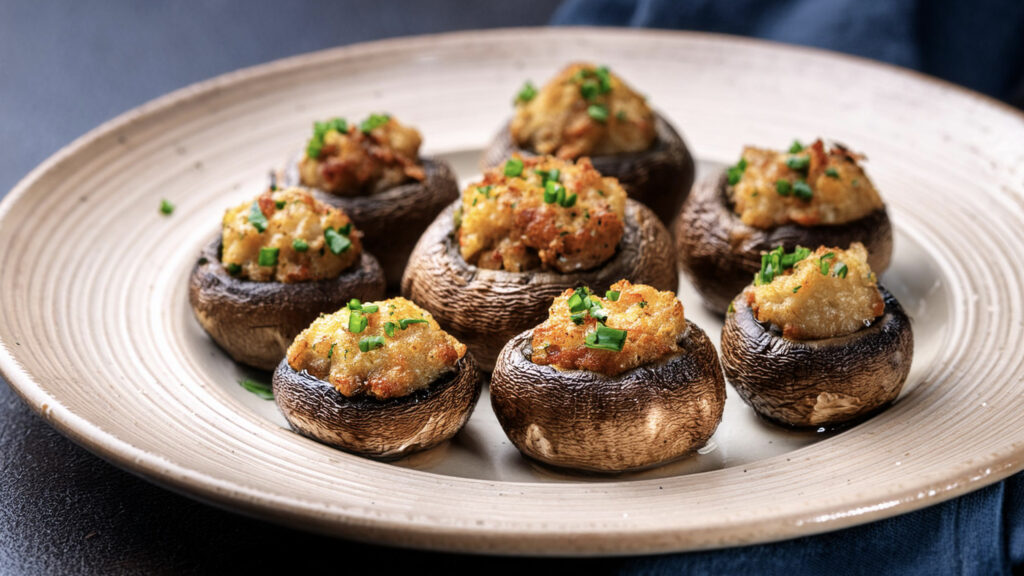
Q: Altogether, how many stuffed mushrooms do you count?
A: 8